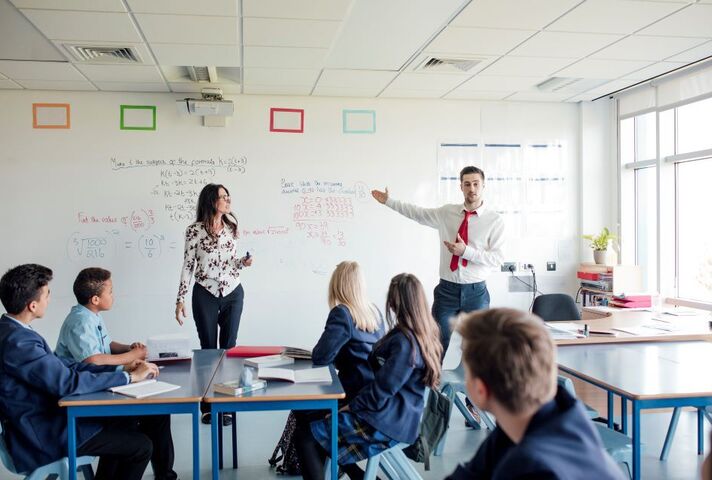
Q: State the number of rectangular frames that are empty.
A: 4